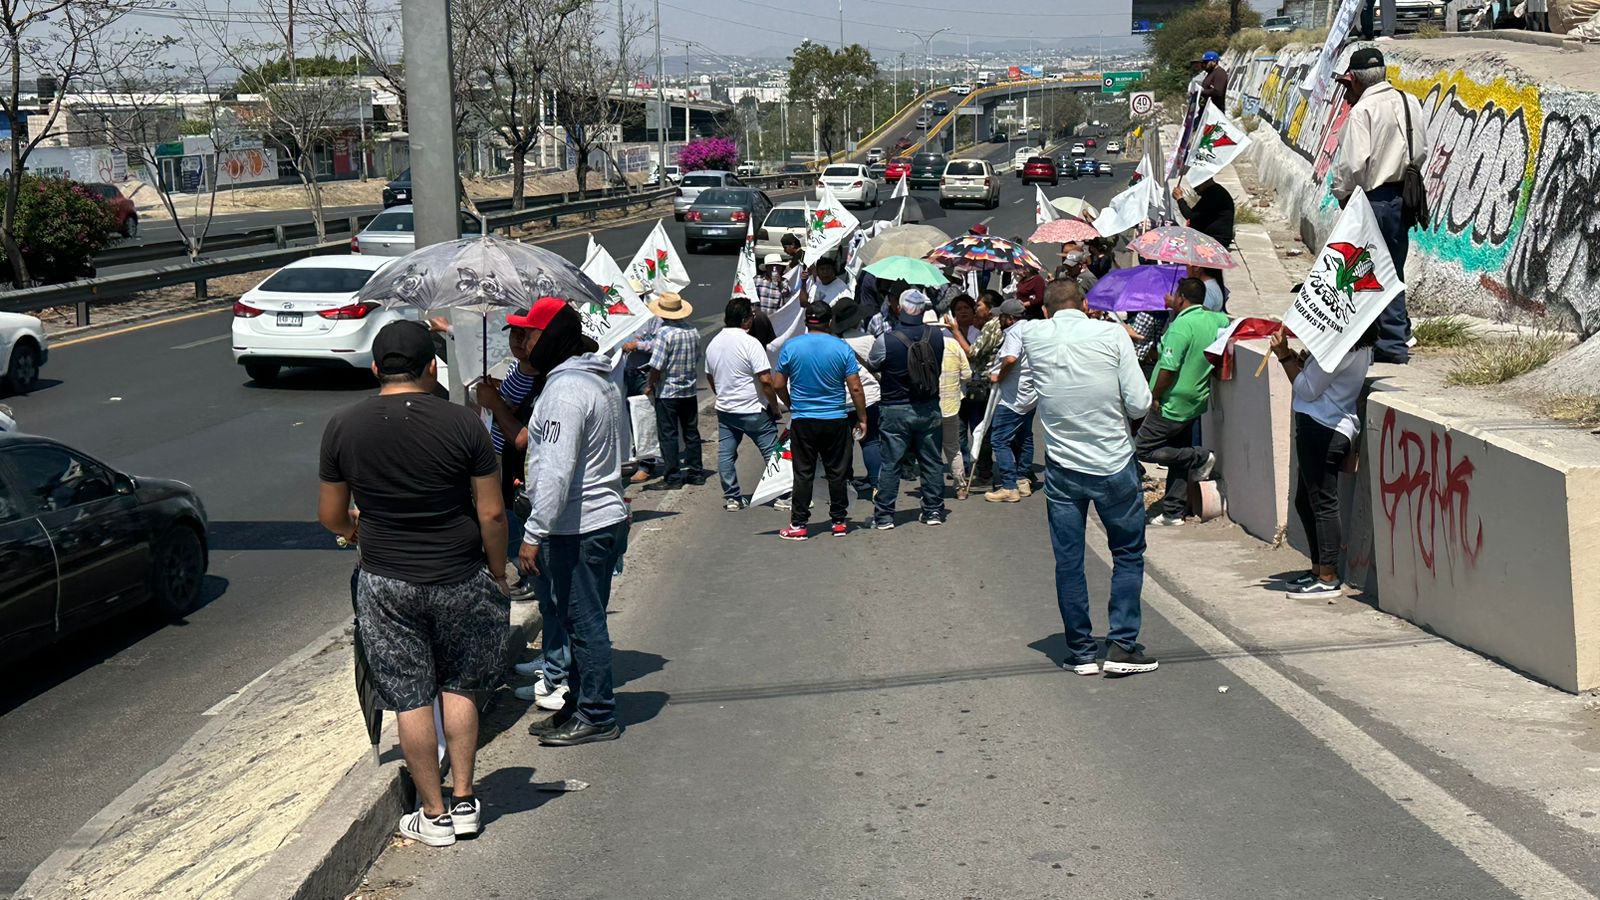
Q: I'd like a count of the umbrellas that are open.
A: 9